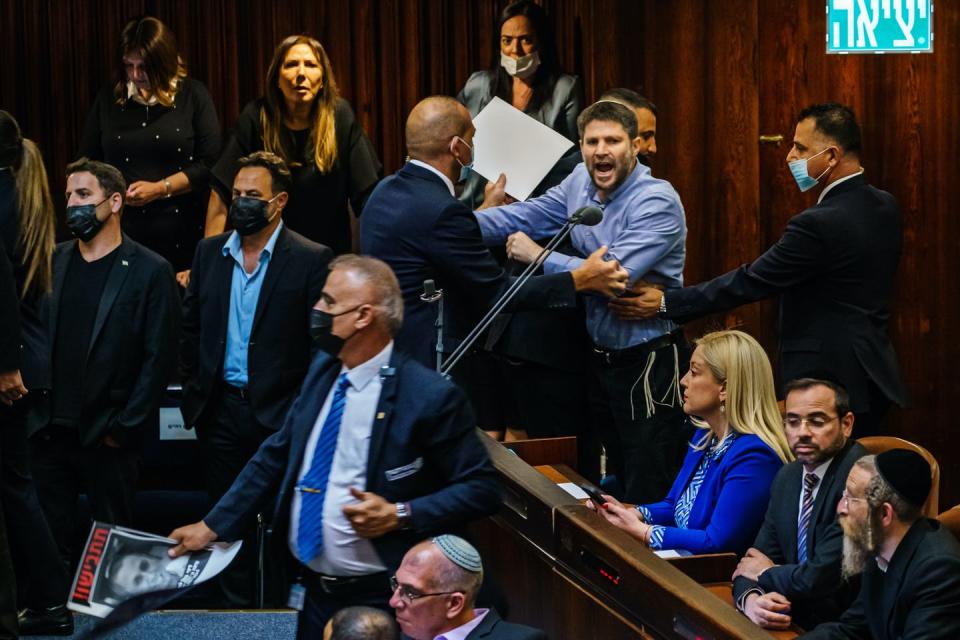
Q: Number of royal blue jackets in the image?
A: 1